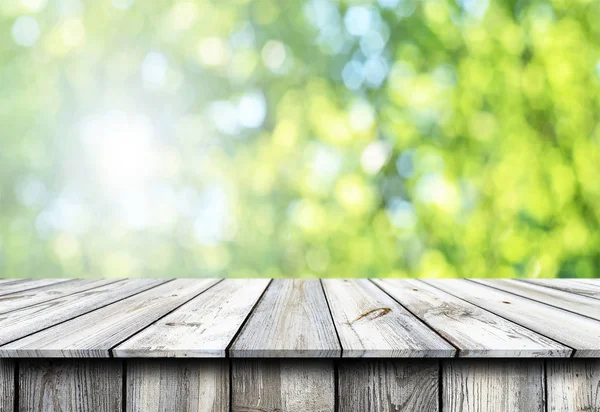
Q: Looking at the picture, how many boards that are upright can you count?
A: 7